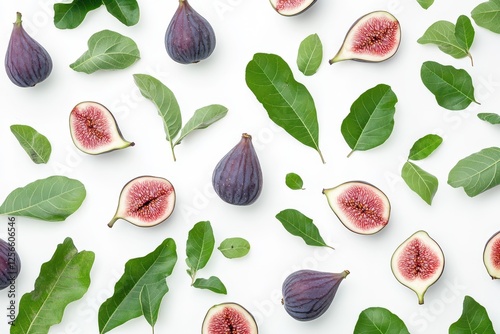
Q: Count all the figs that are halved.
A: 8